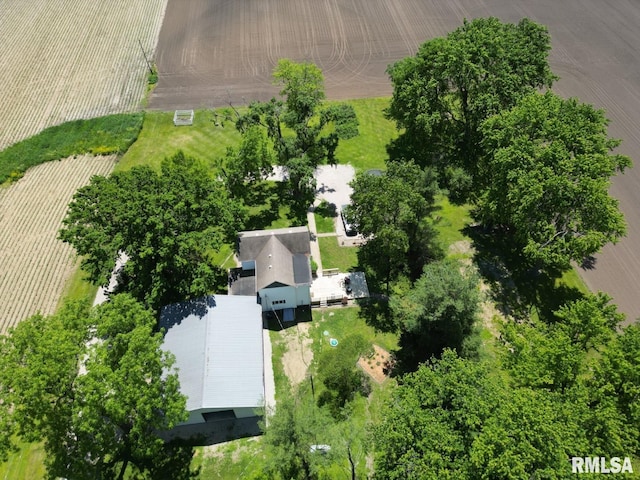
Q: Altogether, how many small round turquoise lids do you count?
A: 2